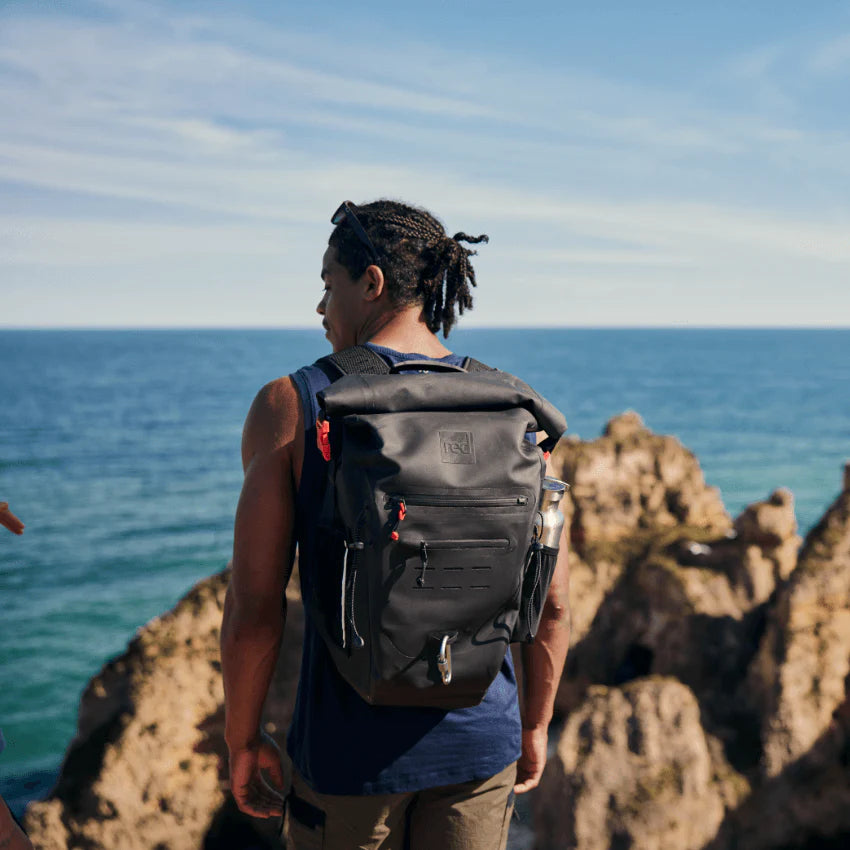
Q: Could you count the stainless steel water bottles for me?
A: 1